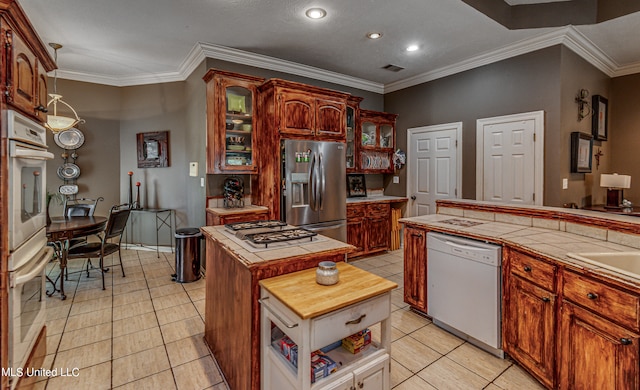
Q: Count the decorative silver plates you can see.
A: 3